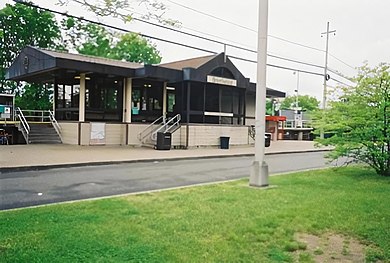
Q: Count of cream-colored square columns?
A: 3